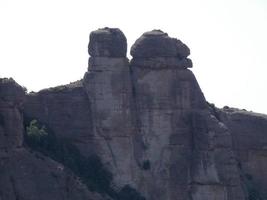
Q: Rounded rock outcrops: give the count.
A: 2